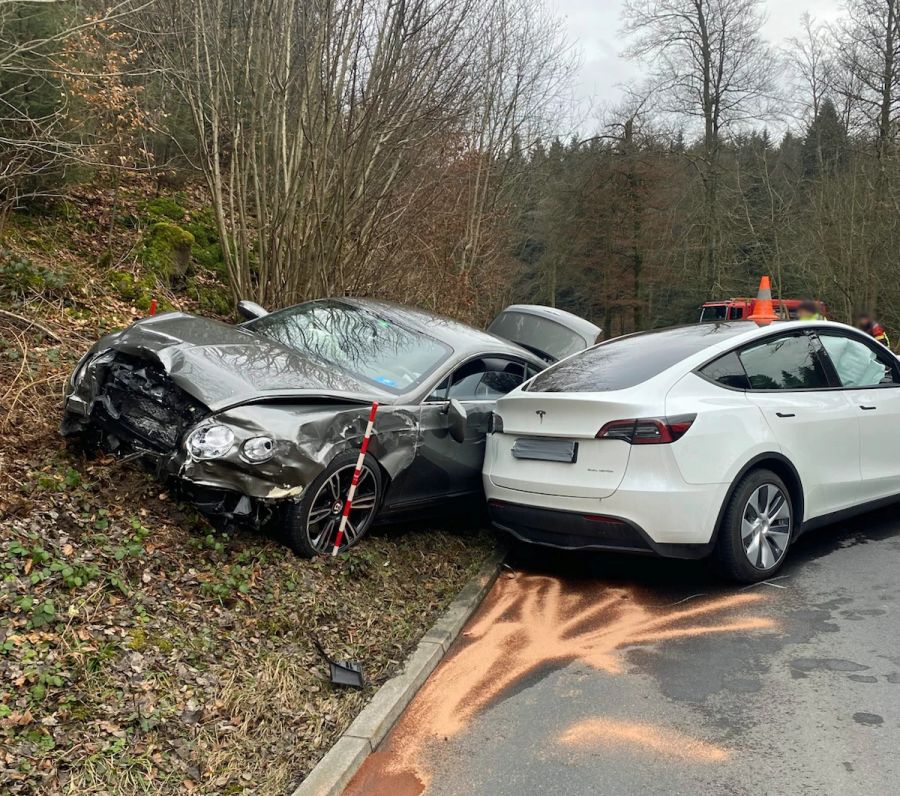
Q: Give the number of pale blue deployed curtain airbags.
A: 1